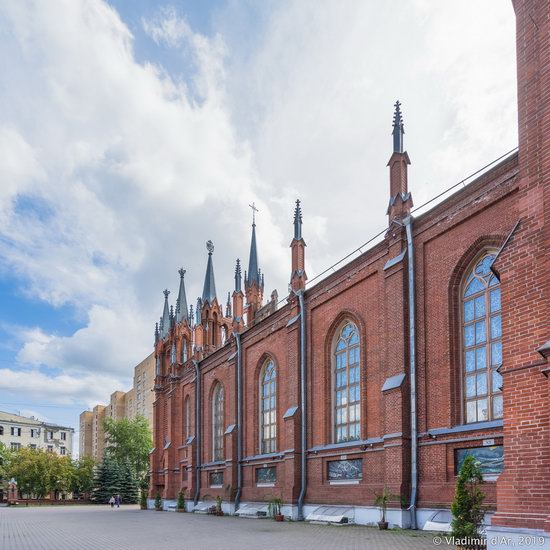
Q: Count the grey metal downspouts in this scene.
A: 4